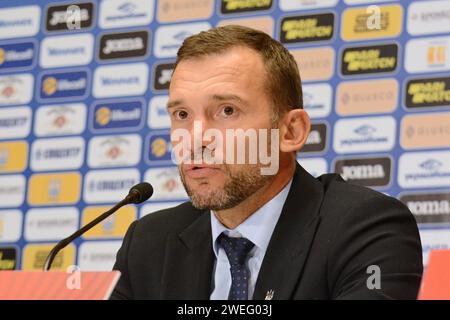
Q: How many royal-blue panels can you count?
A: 4